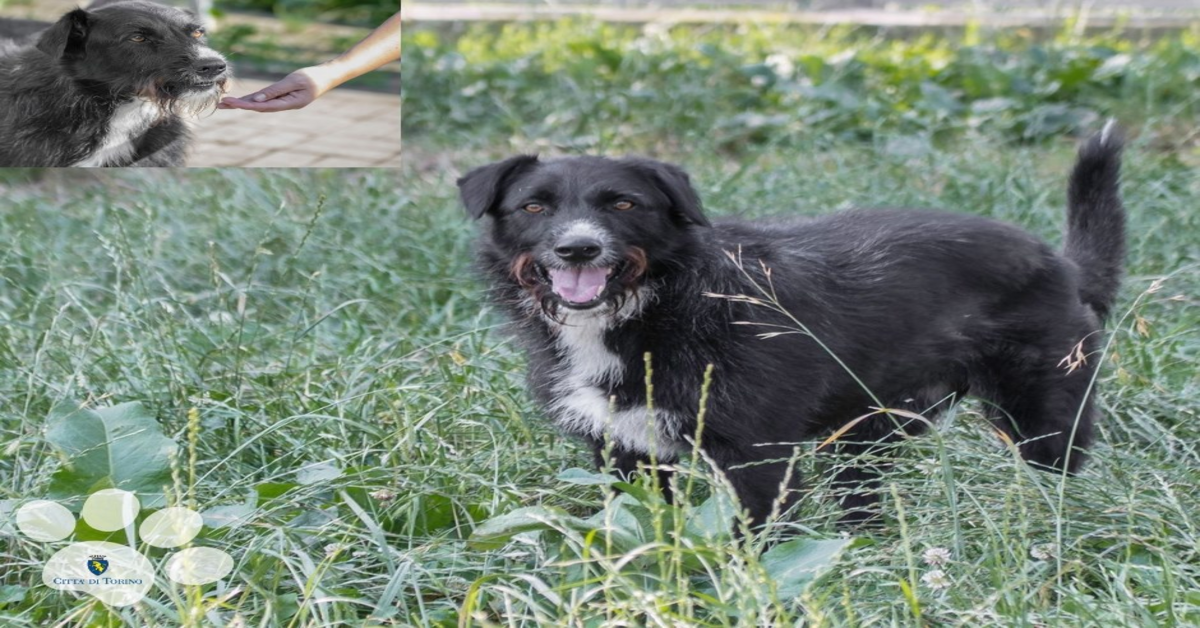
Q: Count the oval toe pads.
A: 4